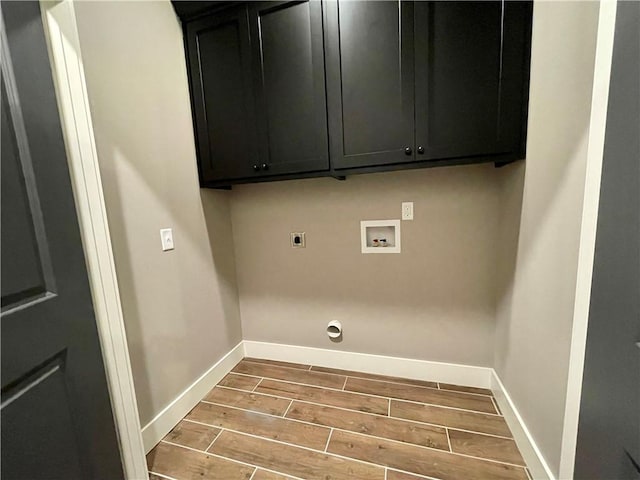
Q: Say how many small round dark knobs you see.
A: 4